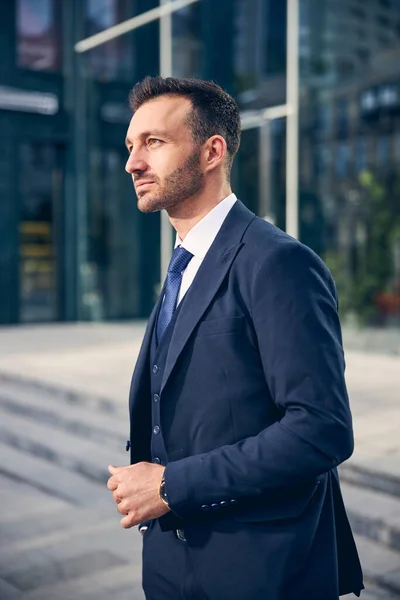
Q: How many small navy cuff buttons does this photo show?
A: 4